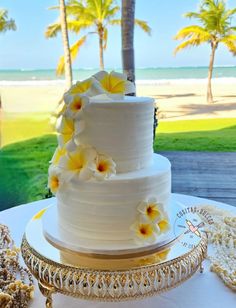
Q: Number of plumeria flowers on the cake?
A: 11